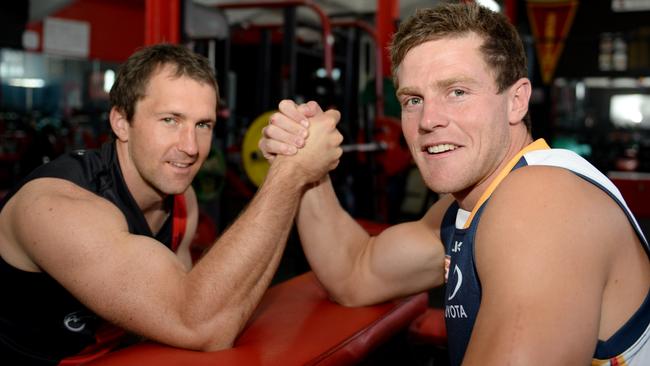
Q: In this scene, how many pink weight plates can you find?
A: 0